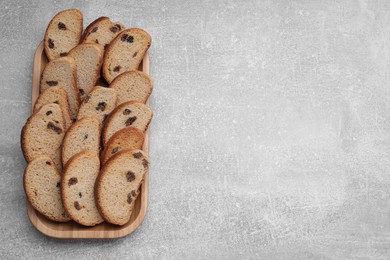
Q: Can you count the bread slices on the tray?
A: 15